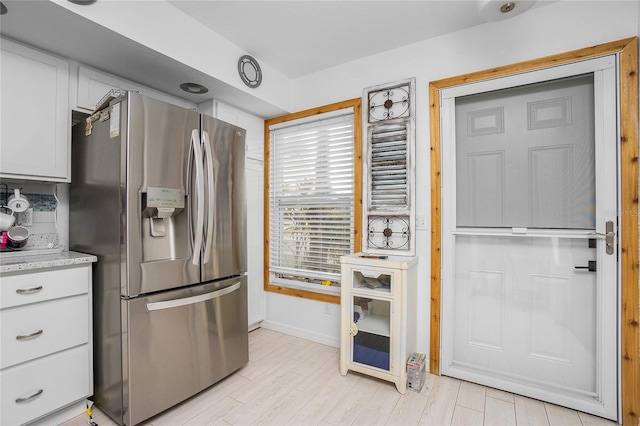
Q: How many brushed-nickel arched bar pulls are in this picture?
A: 3